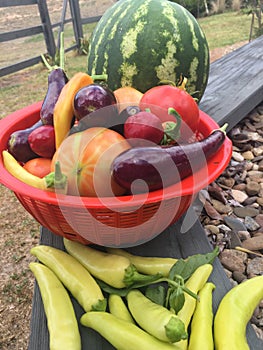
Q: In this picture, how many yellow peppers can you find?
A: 12